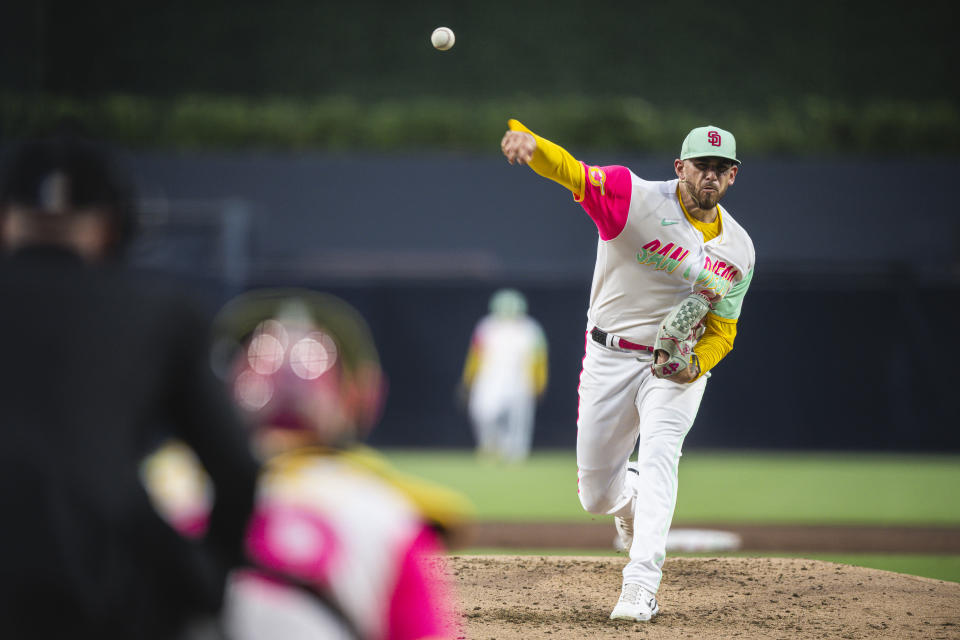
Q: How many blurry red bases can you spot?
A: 0